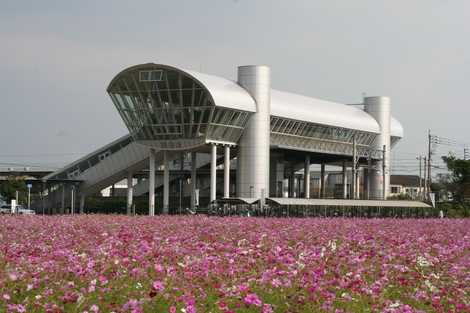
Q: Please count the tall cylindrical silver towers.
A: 2